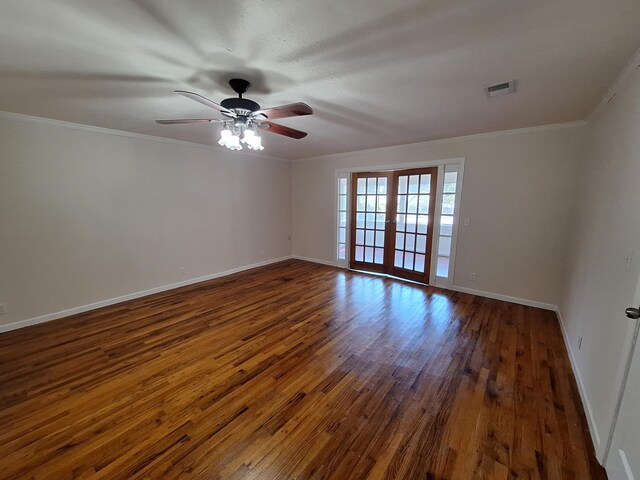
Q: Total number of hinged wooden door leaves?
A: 2